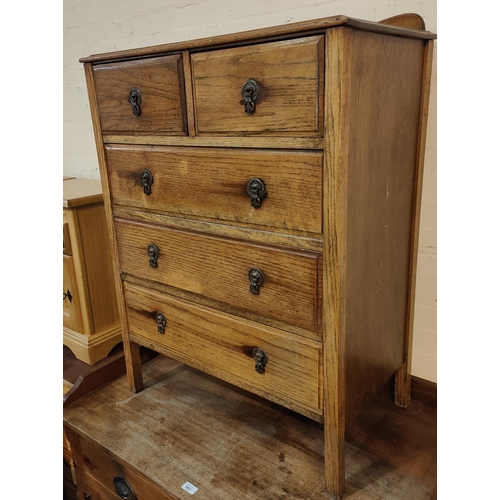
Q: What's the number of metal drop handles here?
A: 8